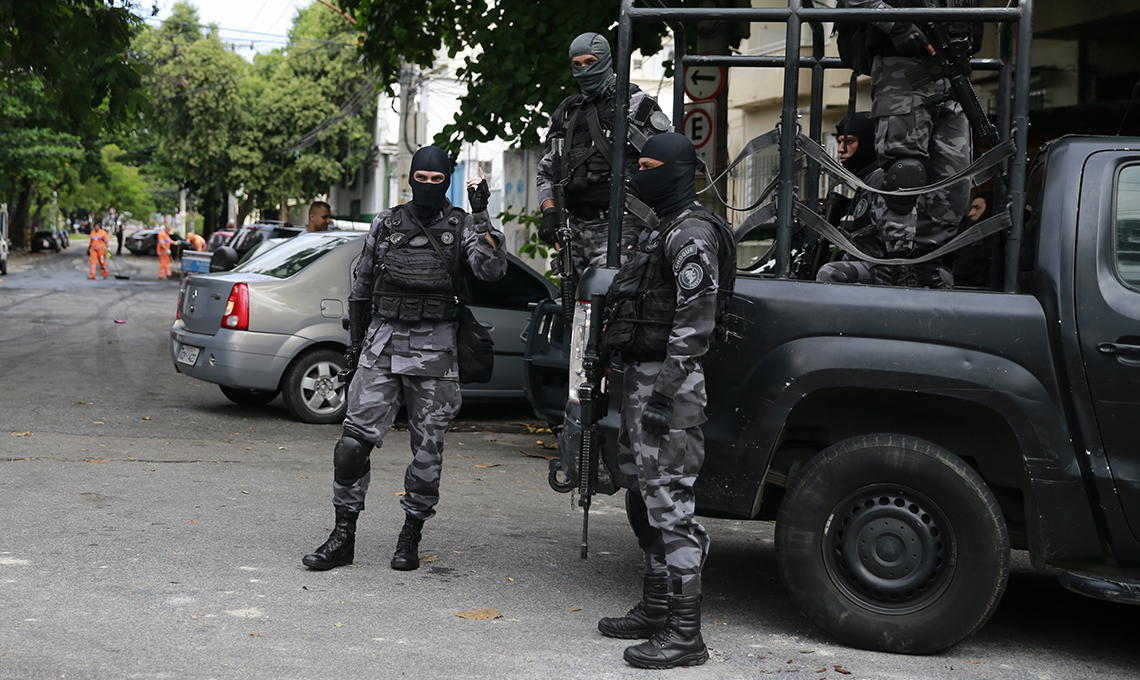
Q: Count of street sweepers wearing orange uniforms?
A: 3